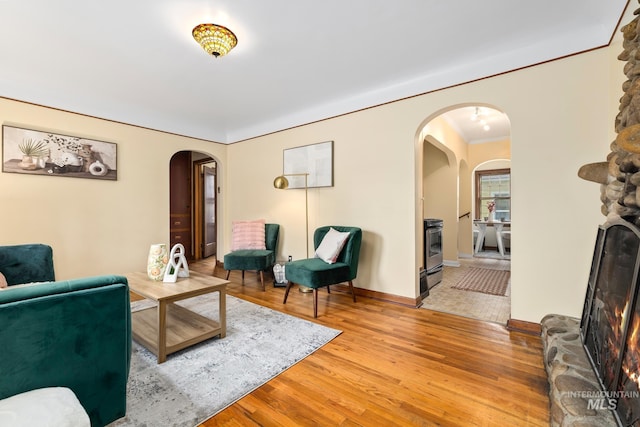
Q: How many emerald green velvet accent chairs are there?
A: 2